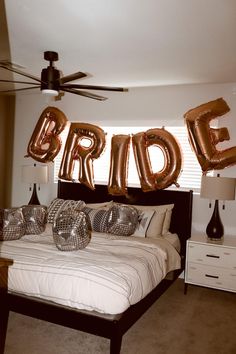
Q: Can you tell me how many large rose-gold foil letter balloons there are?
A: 5